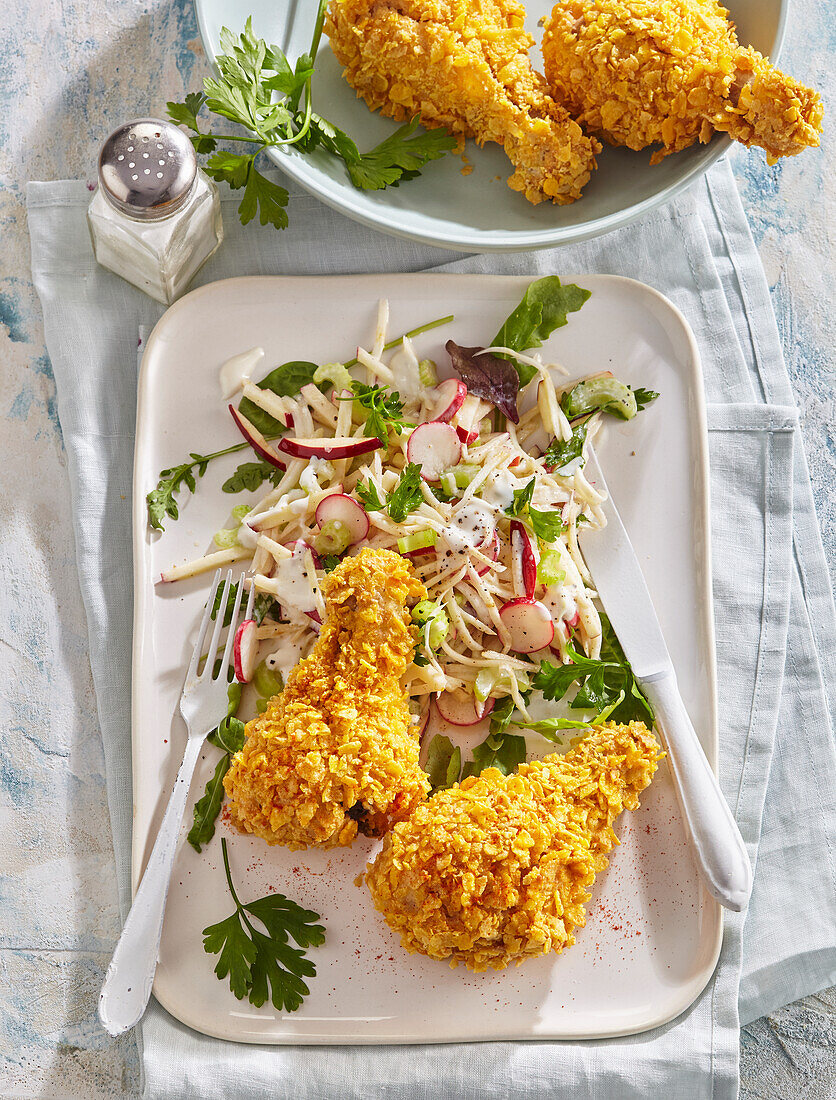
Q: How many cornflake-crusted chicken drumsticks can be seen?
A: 4